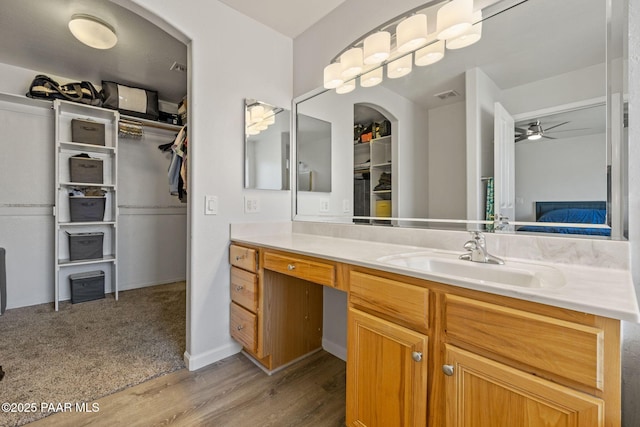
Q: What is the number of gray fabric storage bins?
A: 5